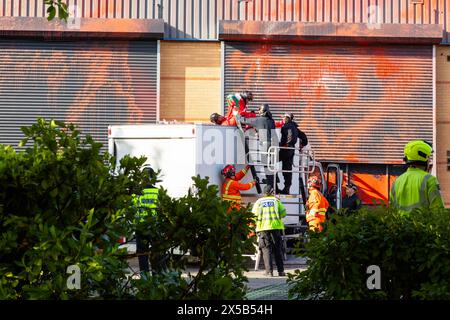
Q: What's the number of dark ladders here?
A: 1